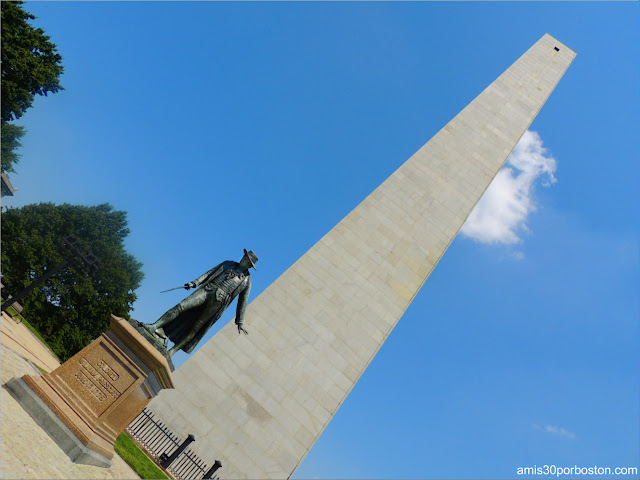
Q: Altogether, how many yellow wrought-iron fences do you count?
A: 0